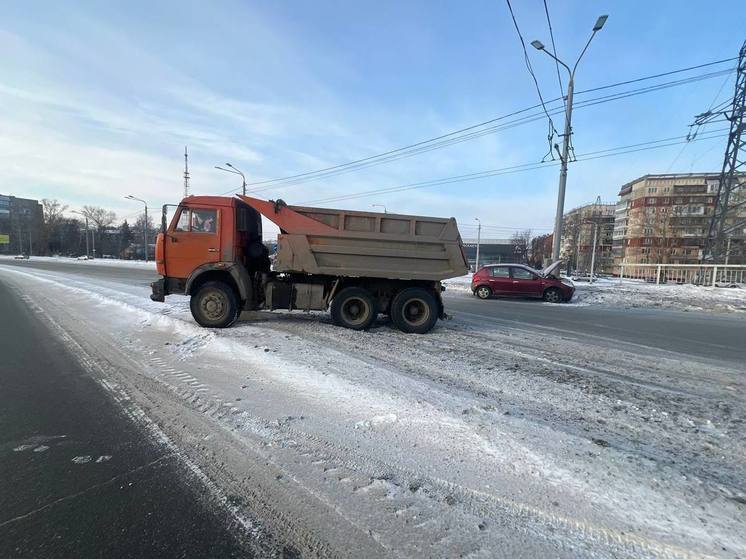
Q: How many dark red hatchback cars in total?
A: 1